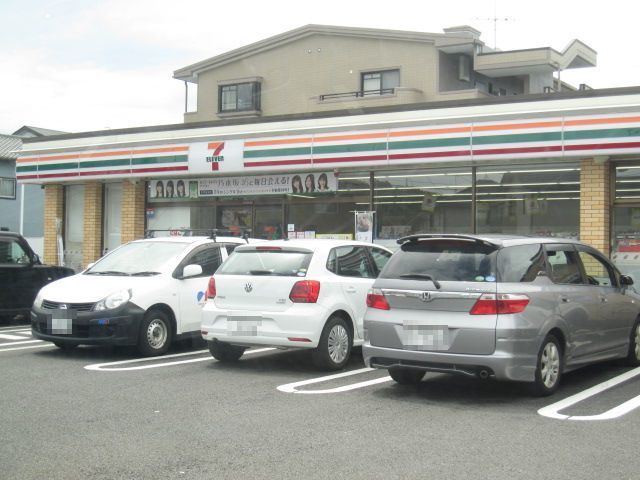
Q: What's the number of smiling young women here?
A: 6